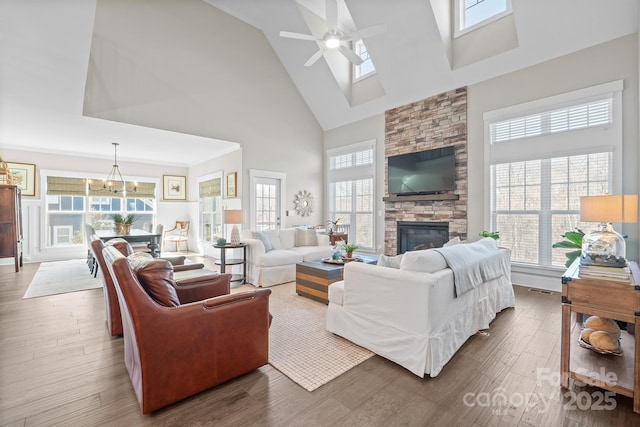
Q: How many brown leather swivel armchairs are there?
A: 2